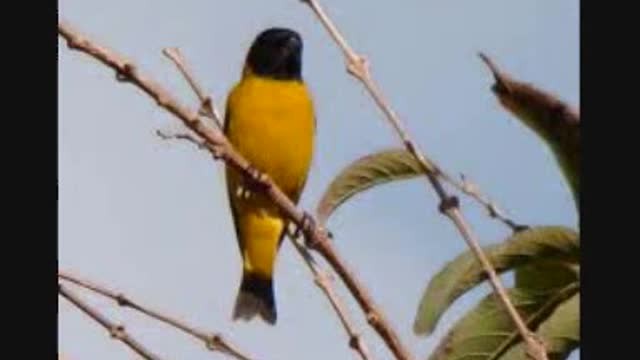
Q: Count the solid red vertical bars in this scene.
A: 0